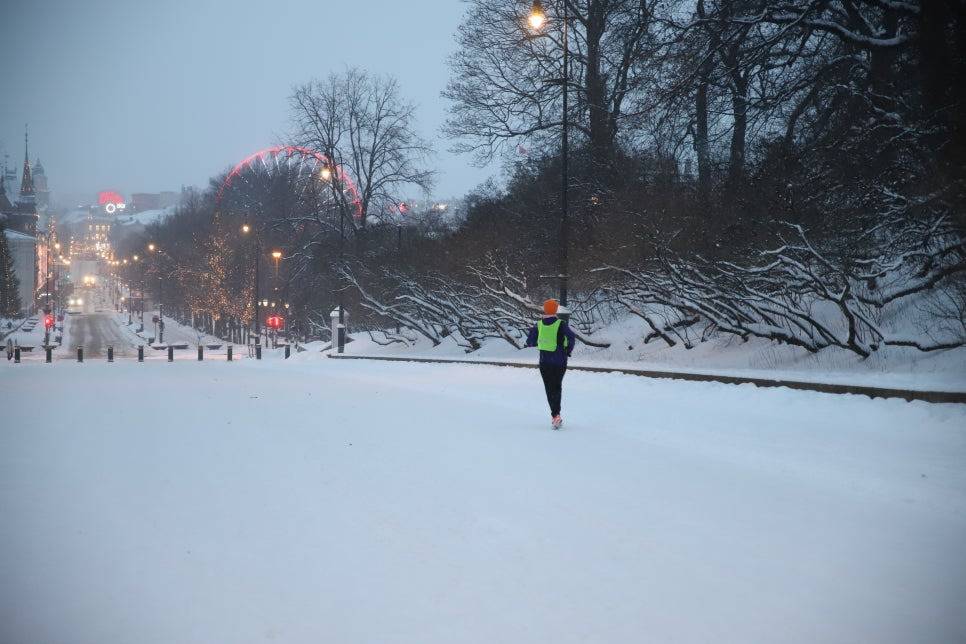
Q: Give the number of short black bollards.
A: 10